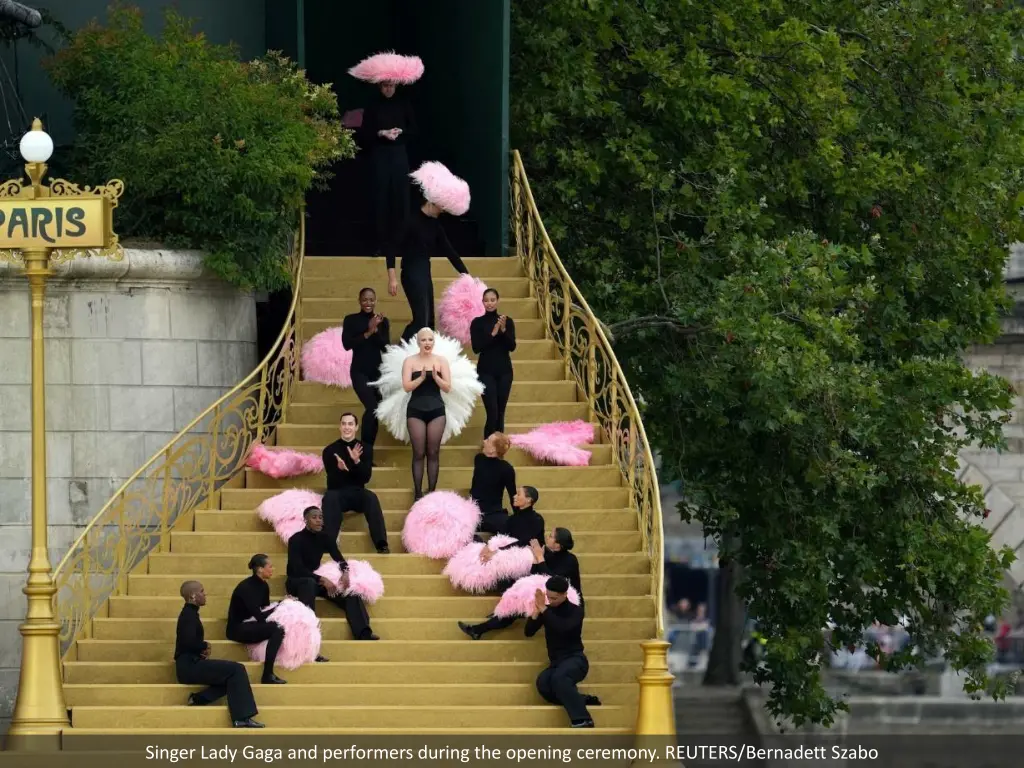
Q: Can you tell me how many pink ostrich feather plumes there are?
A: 12